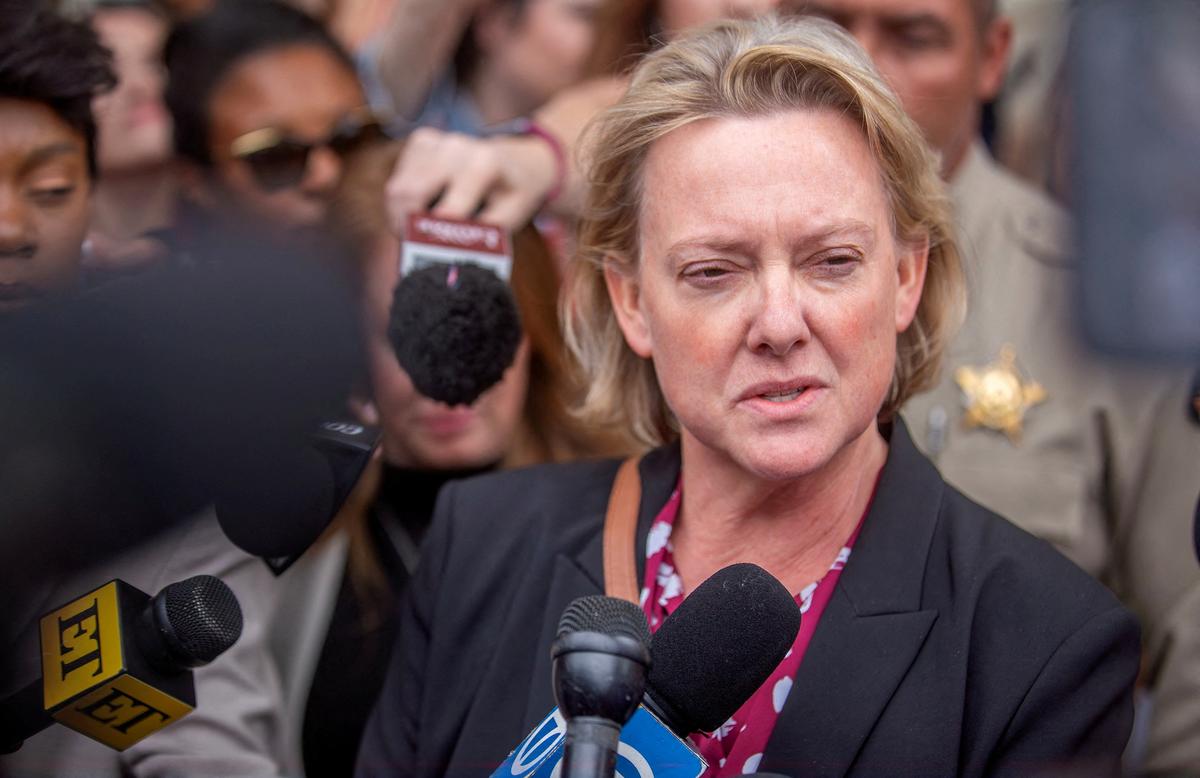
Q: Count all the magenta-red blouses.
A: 1